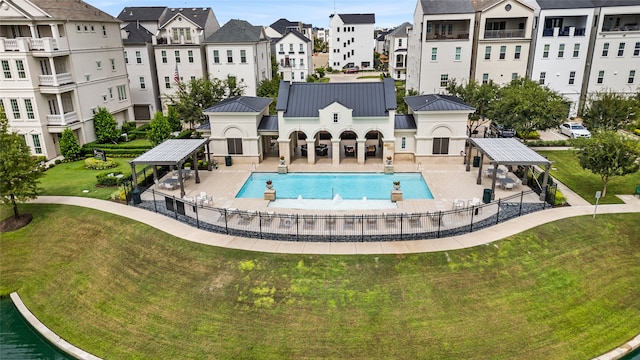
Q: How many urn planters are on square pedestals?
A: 4